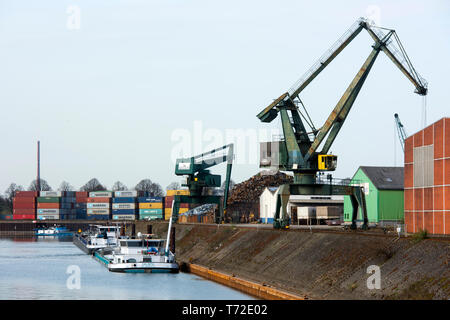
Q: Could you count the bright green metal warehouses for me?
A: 1